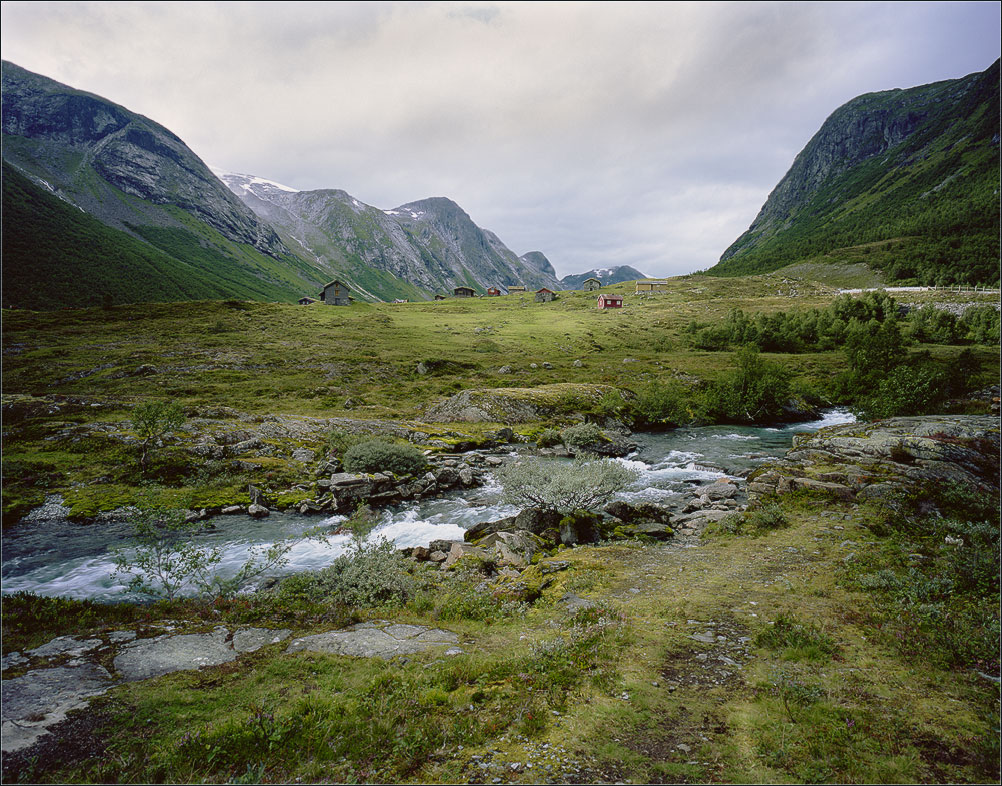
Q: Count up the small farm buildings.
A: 11